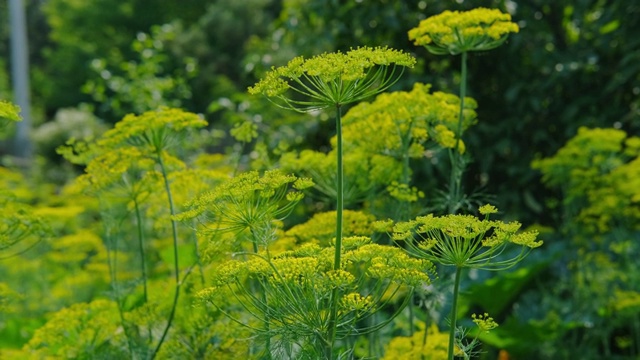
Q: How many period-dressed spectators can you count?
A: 0